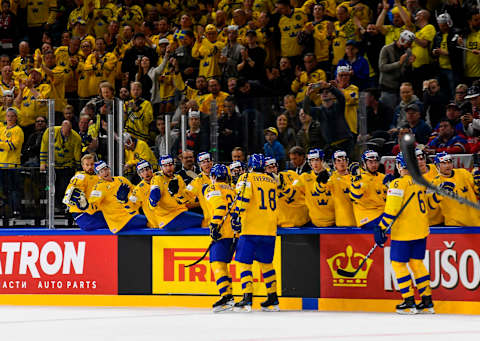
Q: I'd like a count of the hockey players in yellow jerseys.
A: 15